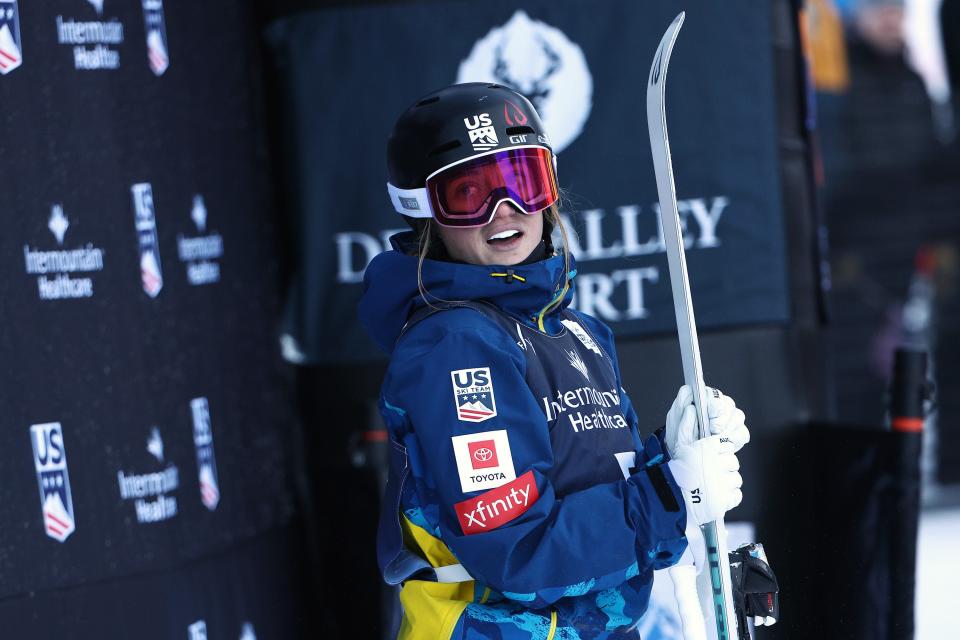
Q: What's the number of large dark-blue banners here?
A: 2